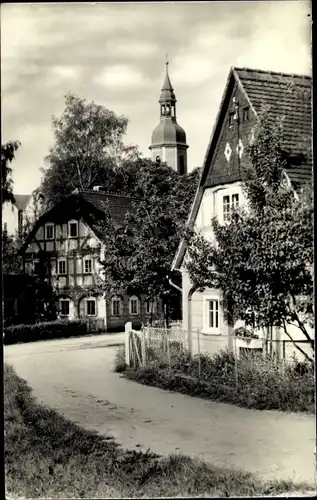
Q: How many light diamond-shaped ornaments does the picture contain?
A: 2